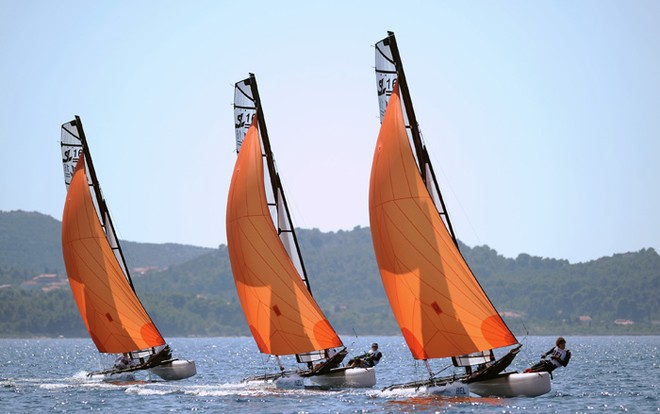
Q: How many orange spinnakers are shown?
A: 3